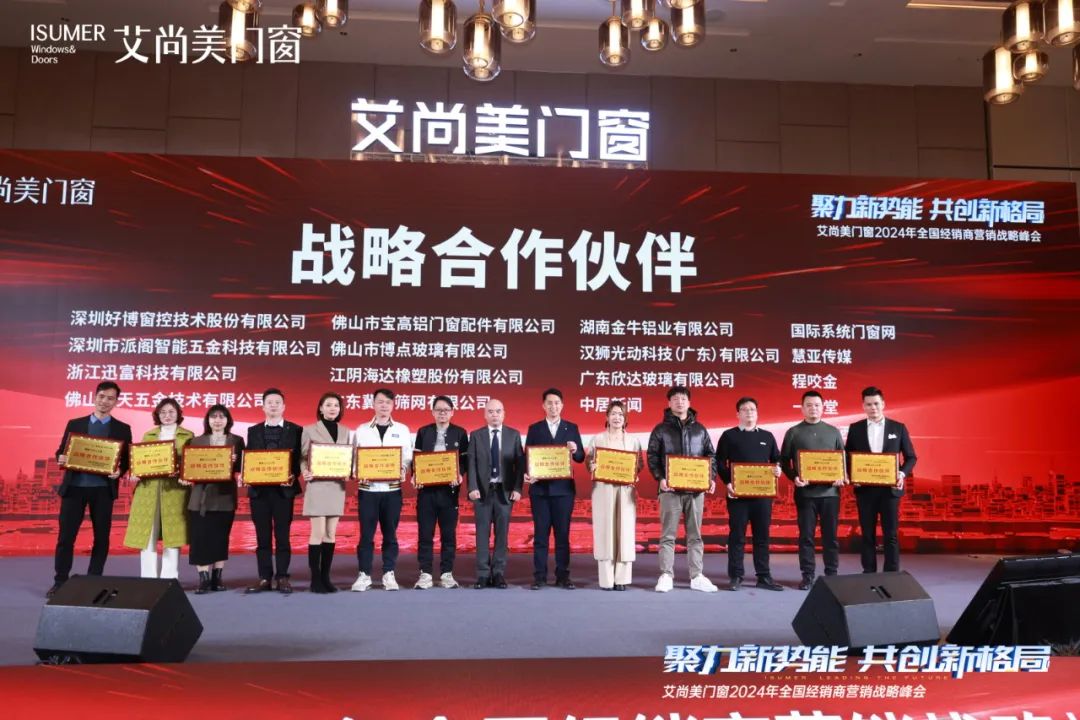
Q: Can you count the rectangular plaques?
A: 13